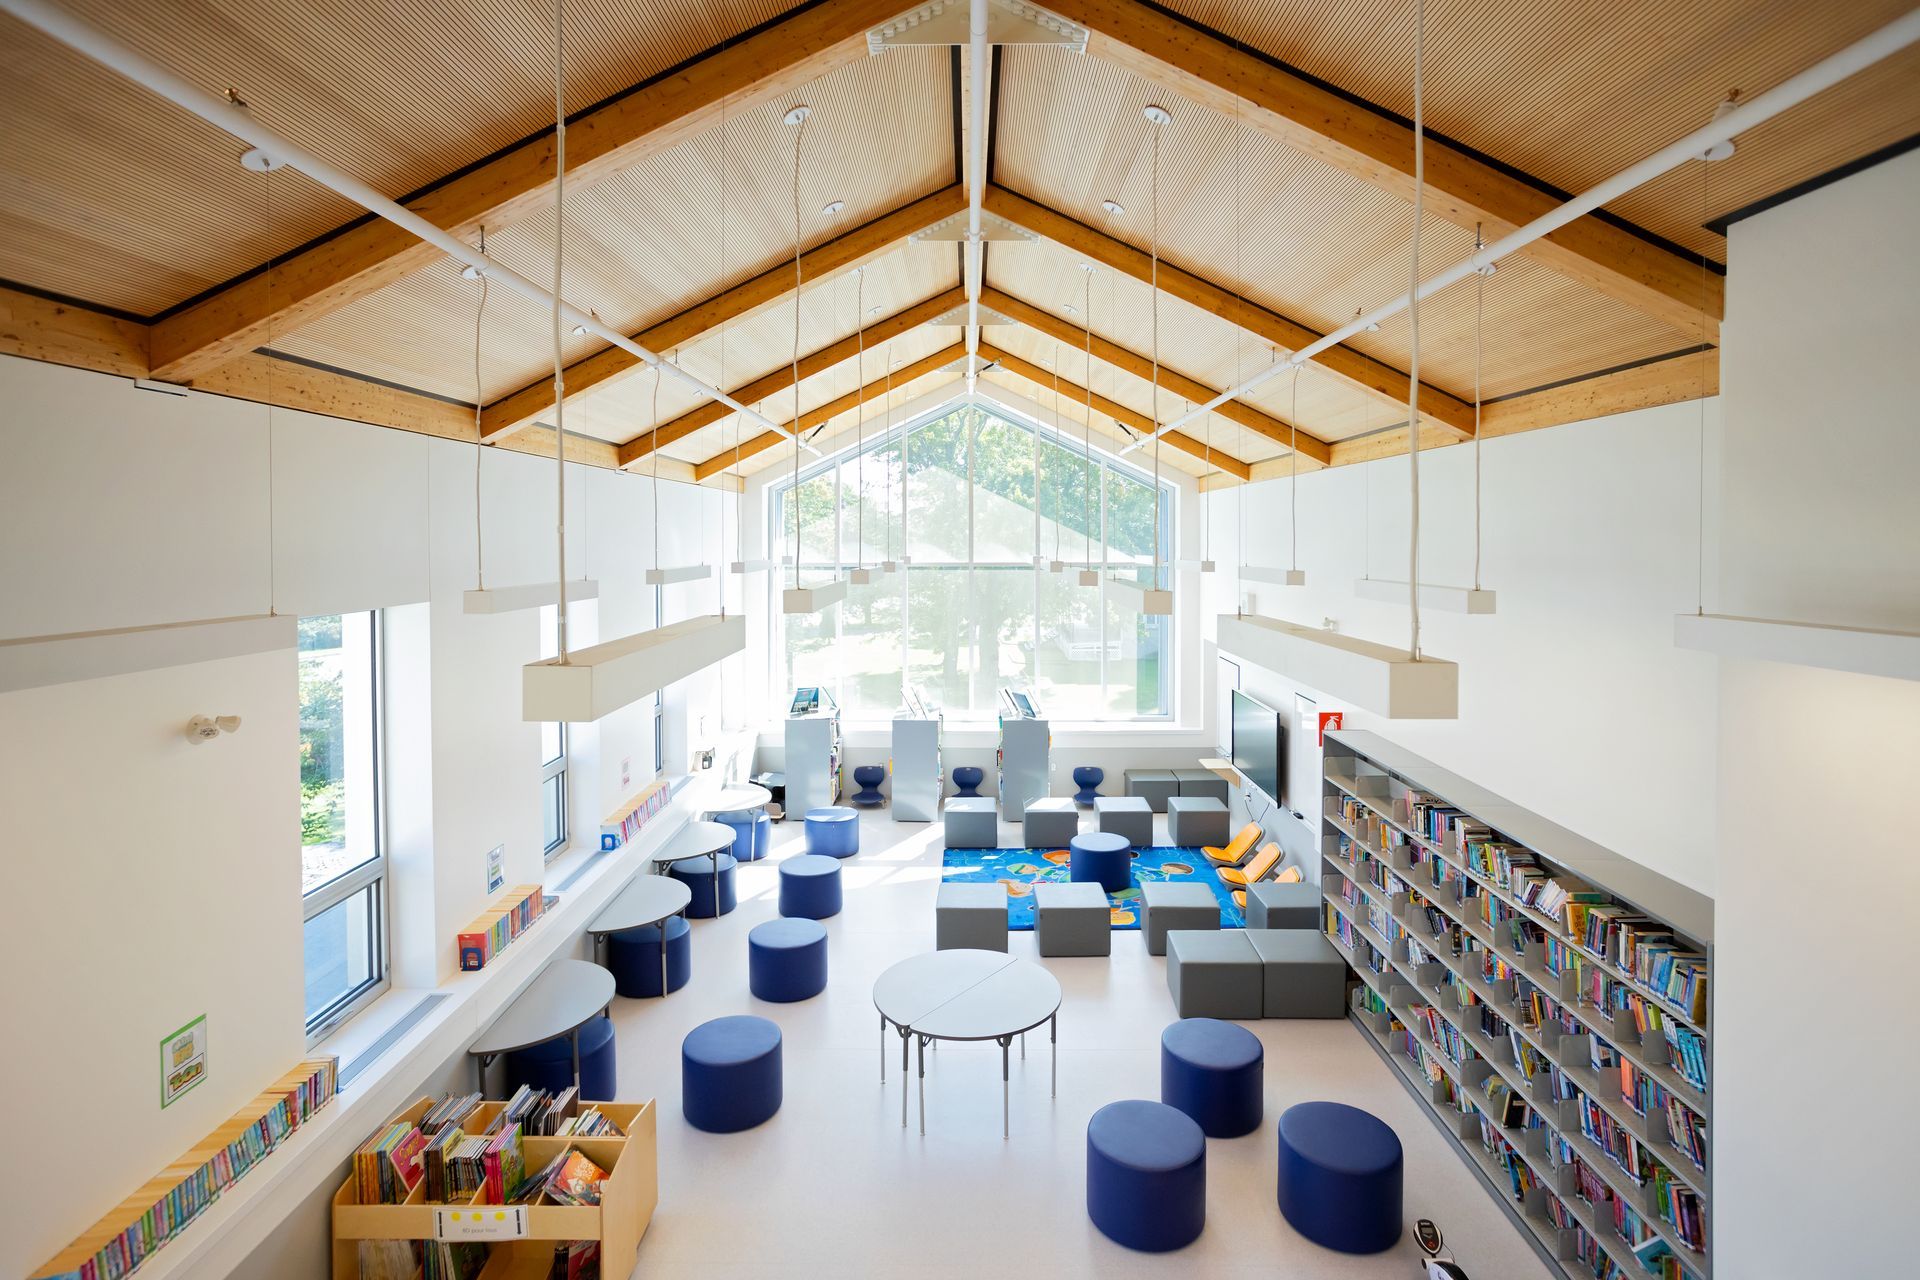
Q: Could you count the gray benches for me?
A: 12